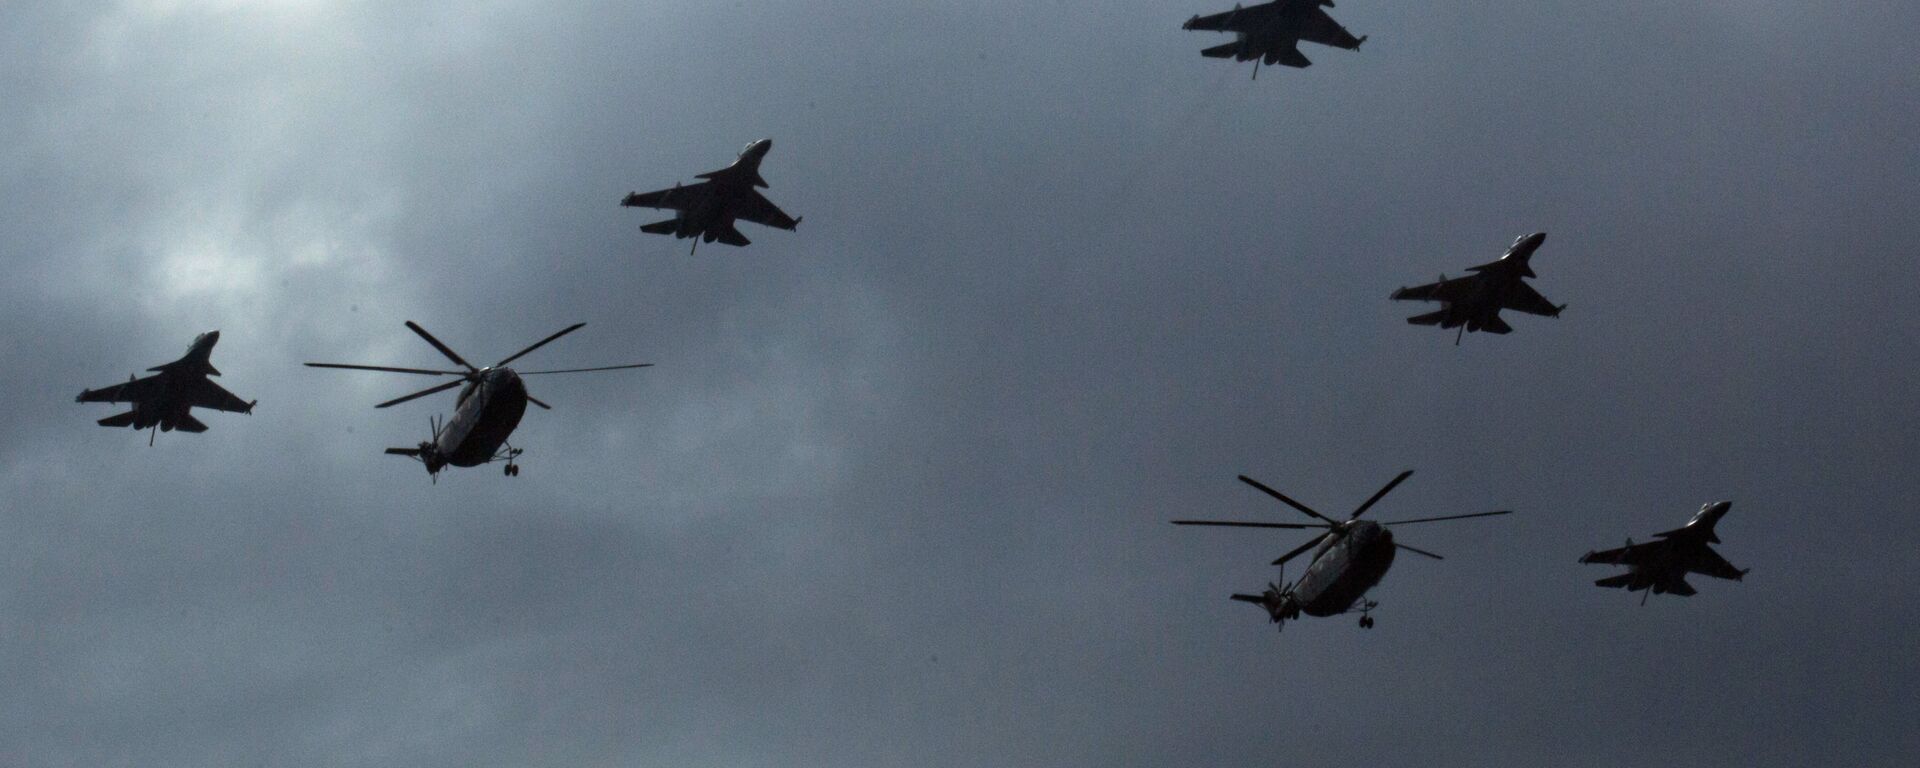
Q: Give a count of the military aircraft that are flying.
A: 7